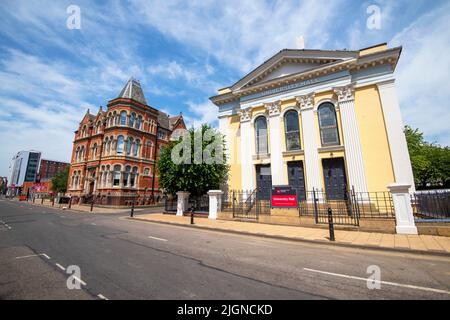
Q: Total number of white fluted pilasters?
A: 4